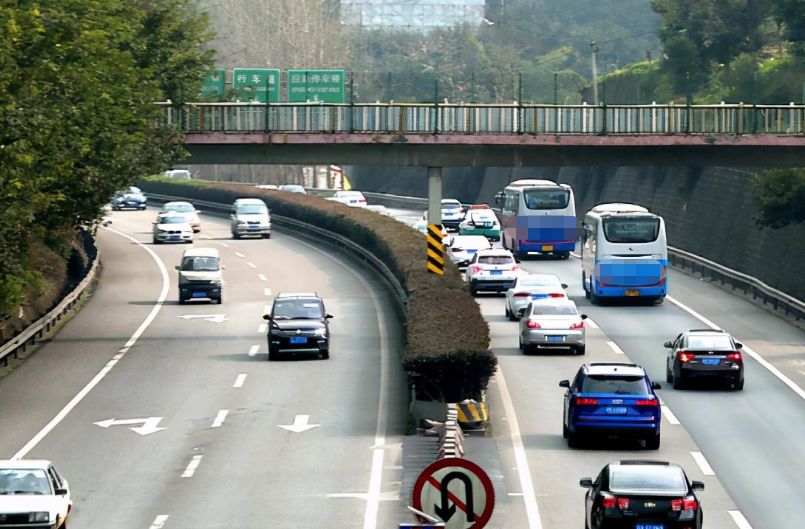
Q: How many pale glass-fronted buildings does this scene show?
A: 1